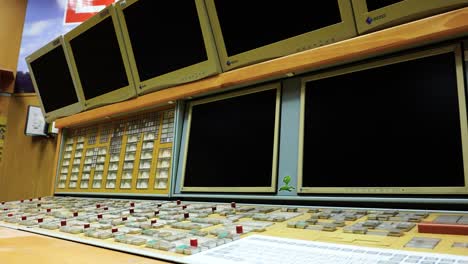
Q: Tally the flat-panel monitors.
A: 7